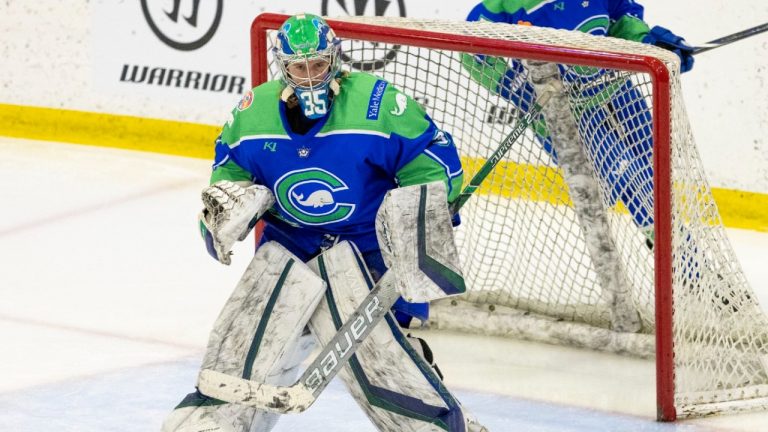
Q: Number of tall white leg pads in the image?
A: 2